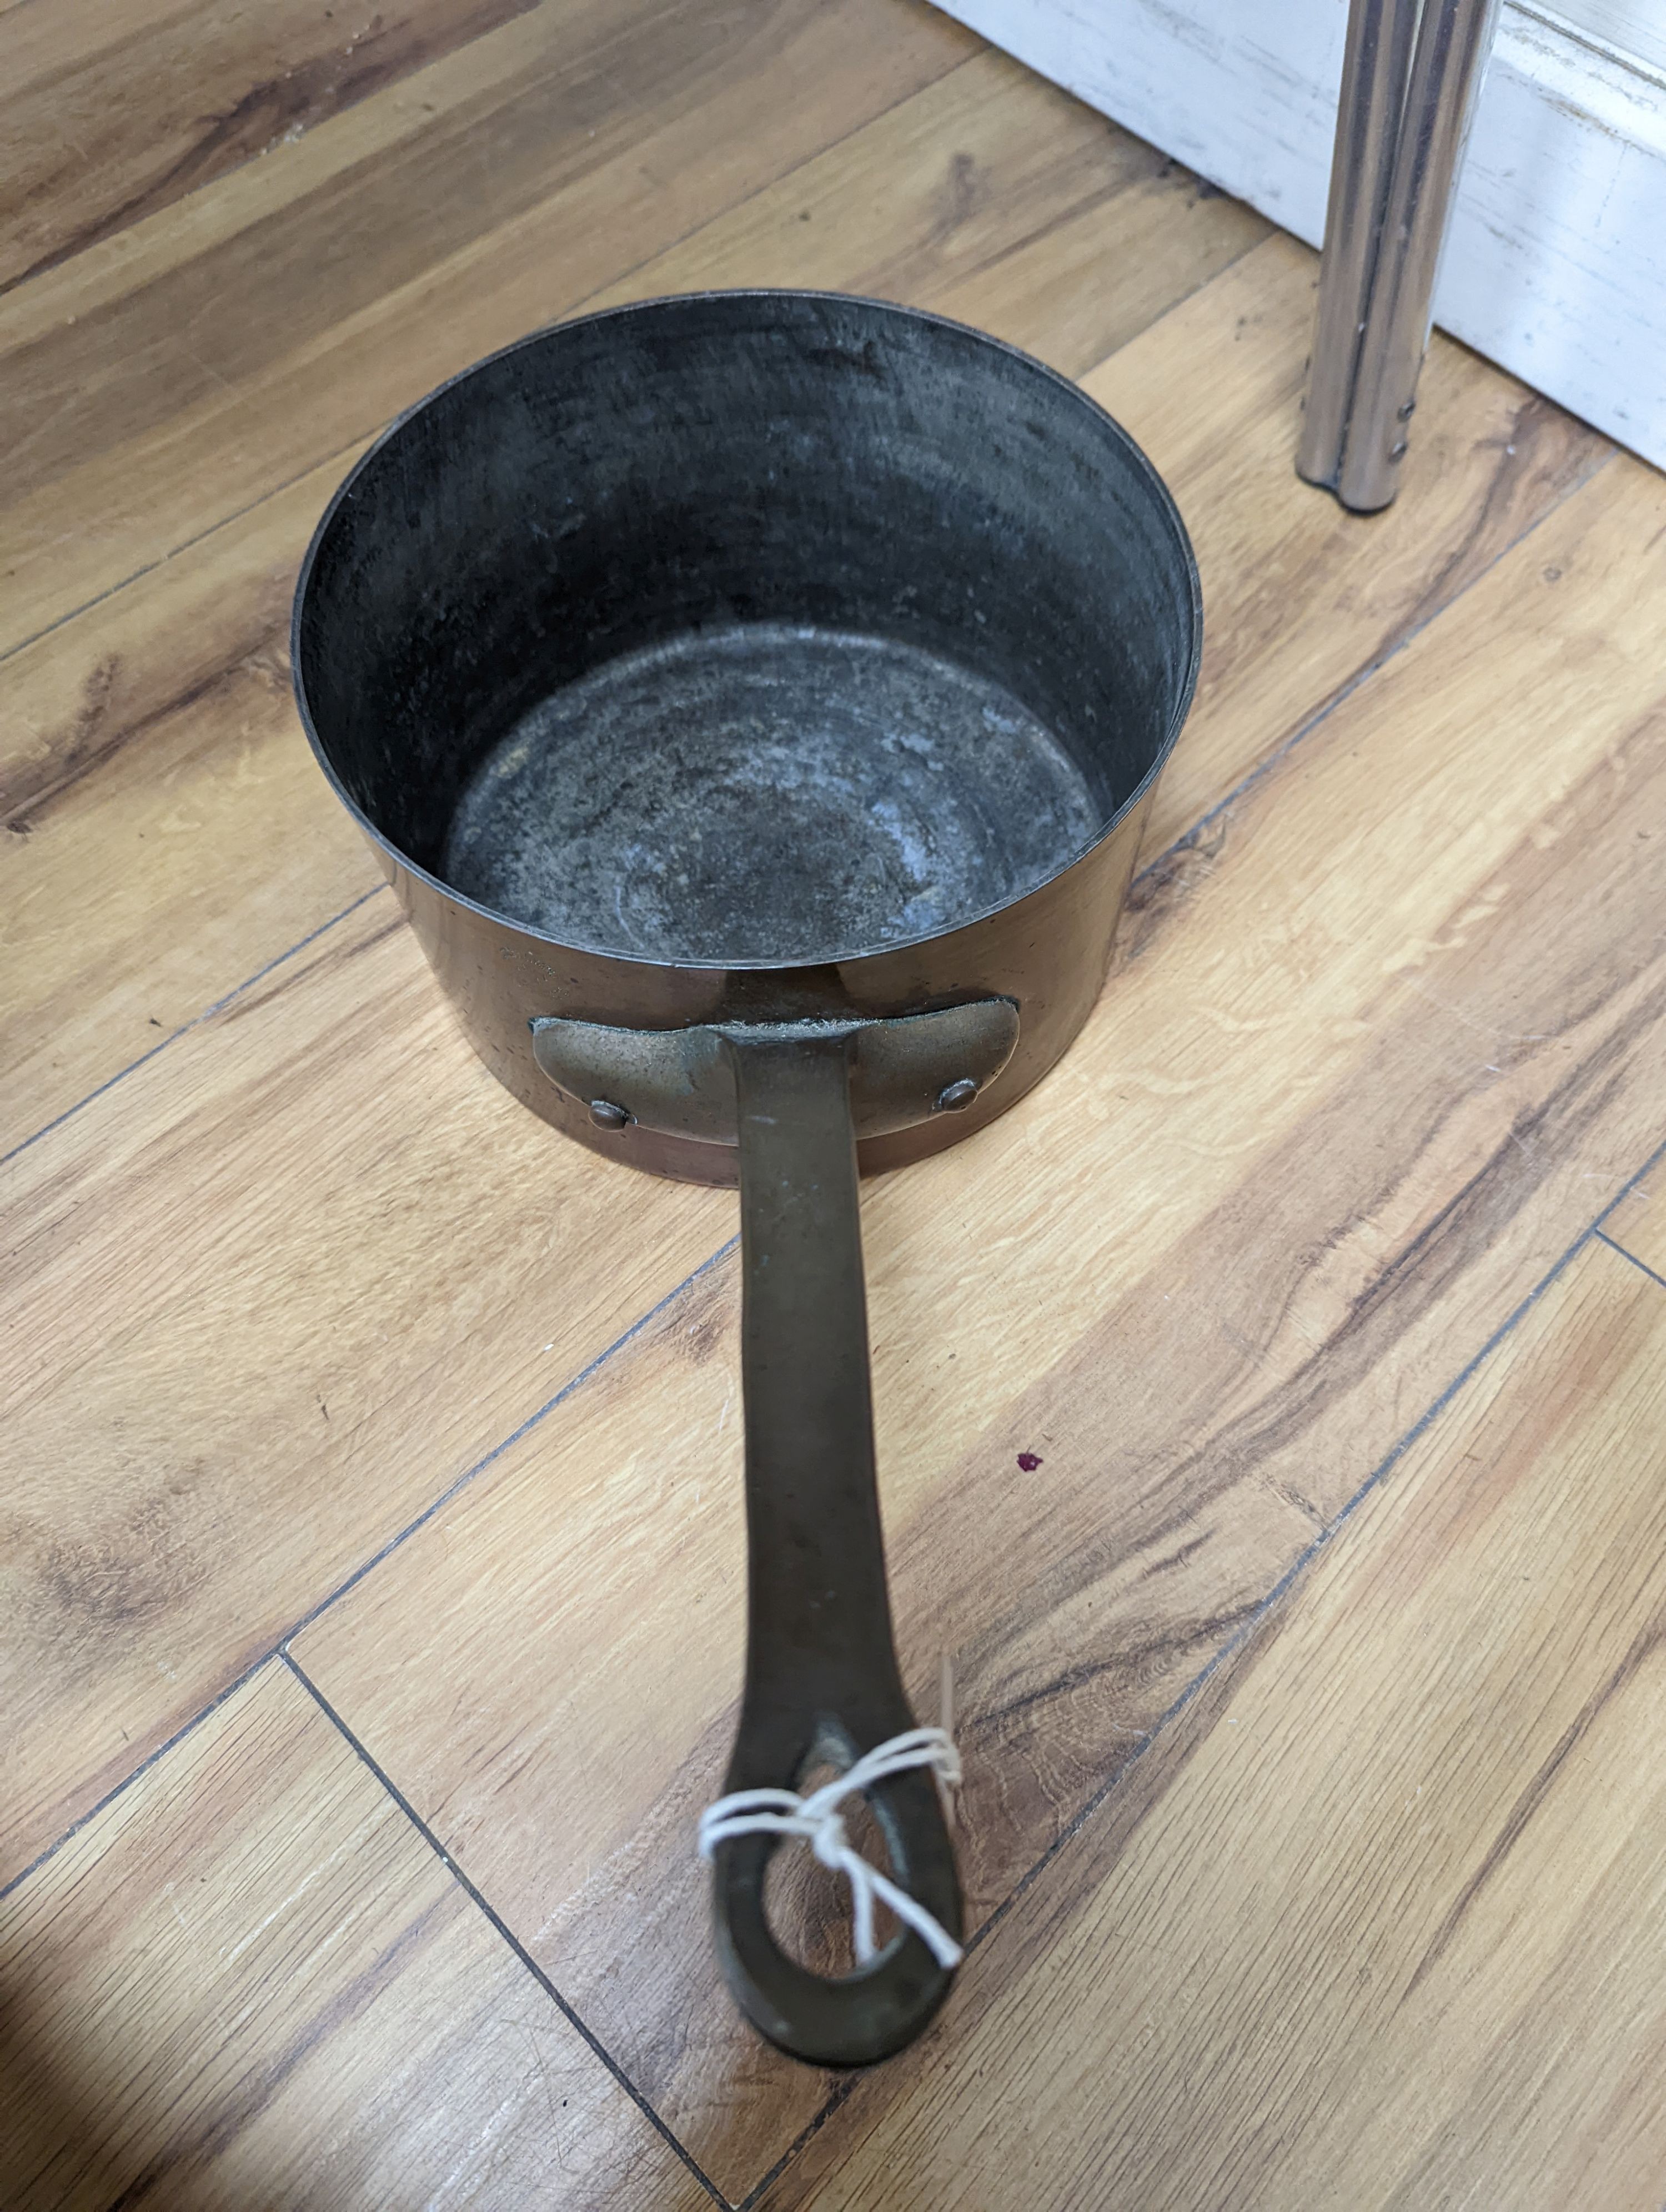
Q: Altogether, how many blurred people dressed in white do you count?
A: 0